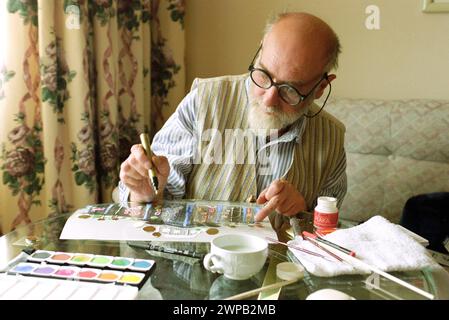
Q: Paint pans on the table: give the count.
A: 12